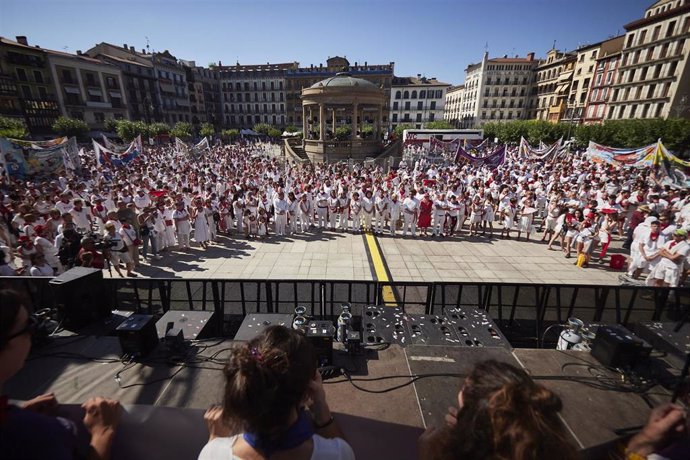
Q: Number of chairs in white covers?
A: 0